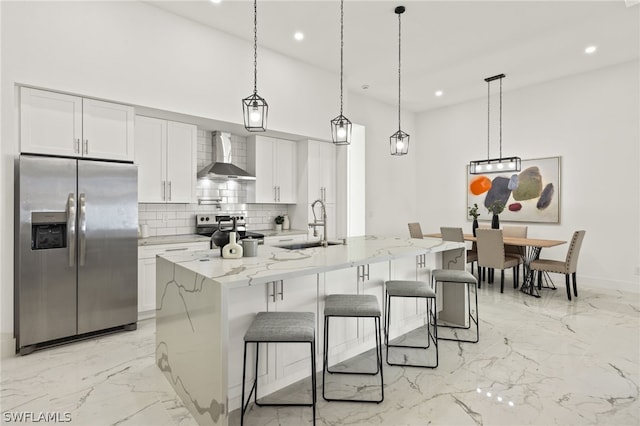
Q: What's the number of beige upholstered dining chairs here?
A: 6